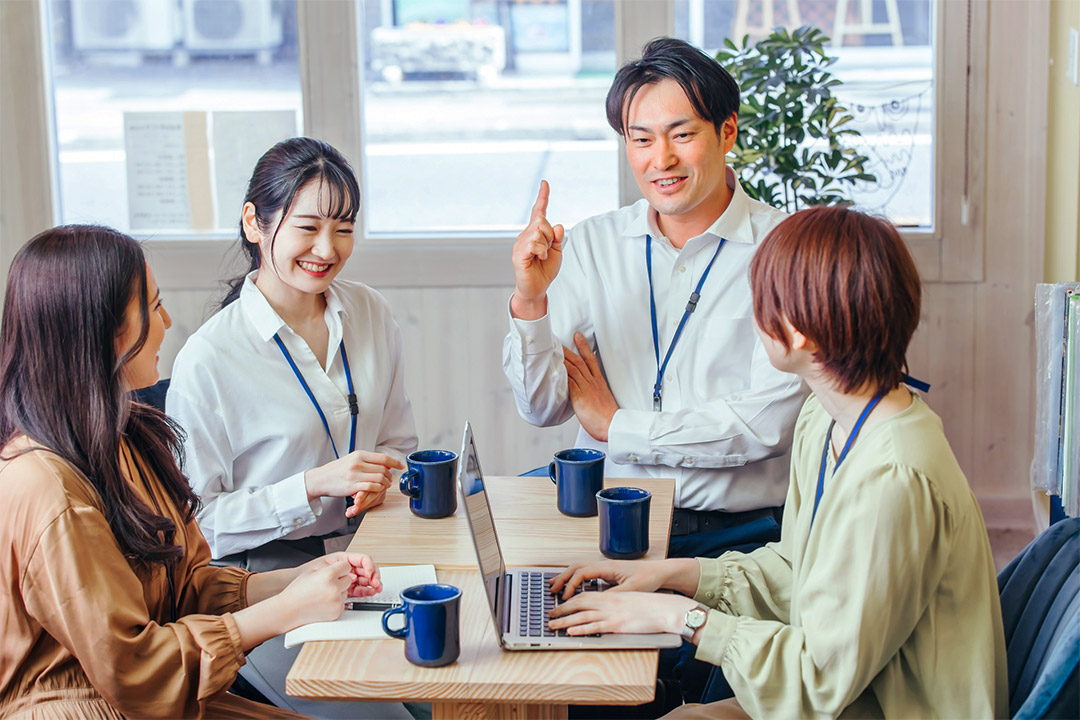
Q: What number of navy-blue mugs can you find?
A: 4